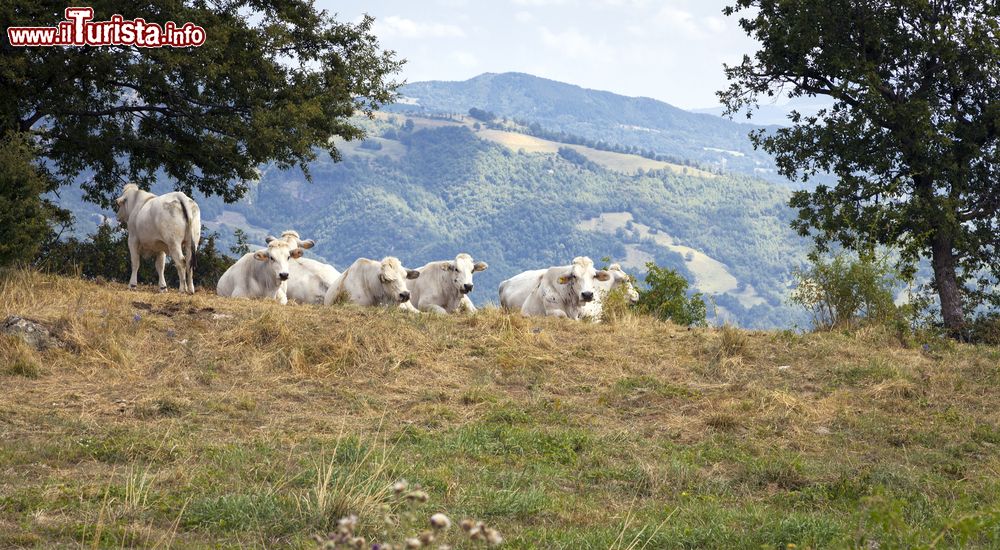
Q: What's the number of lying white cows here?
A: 6